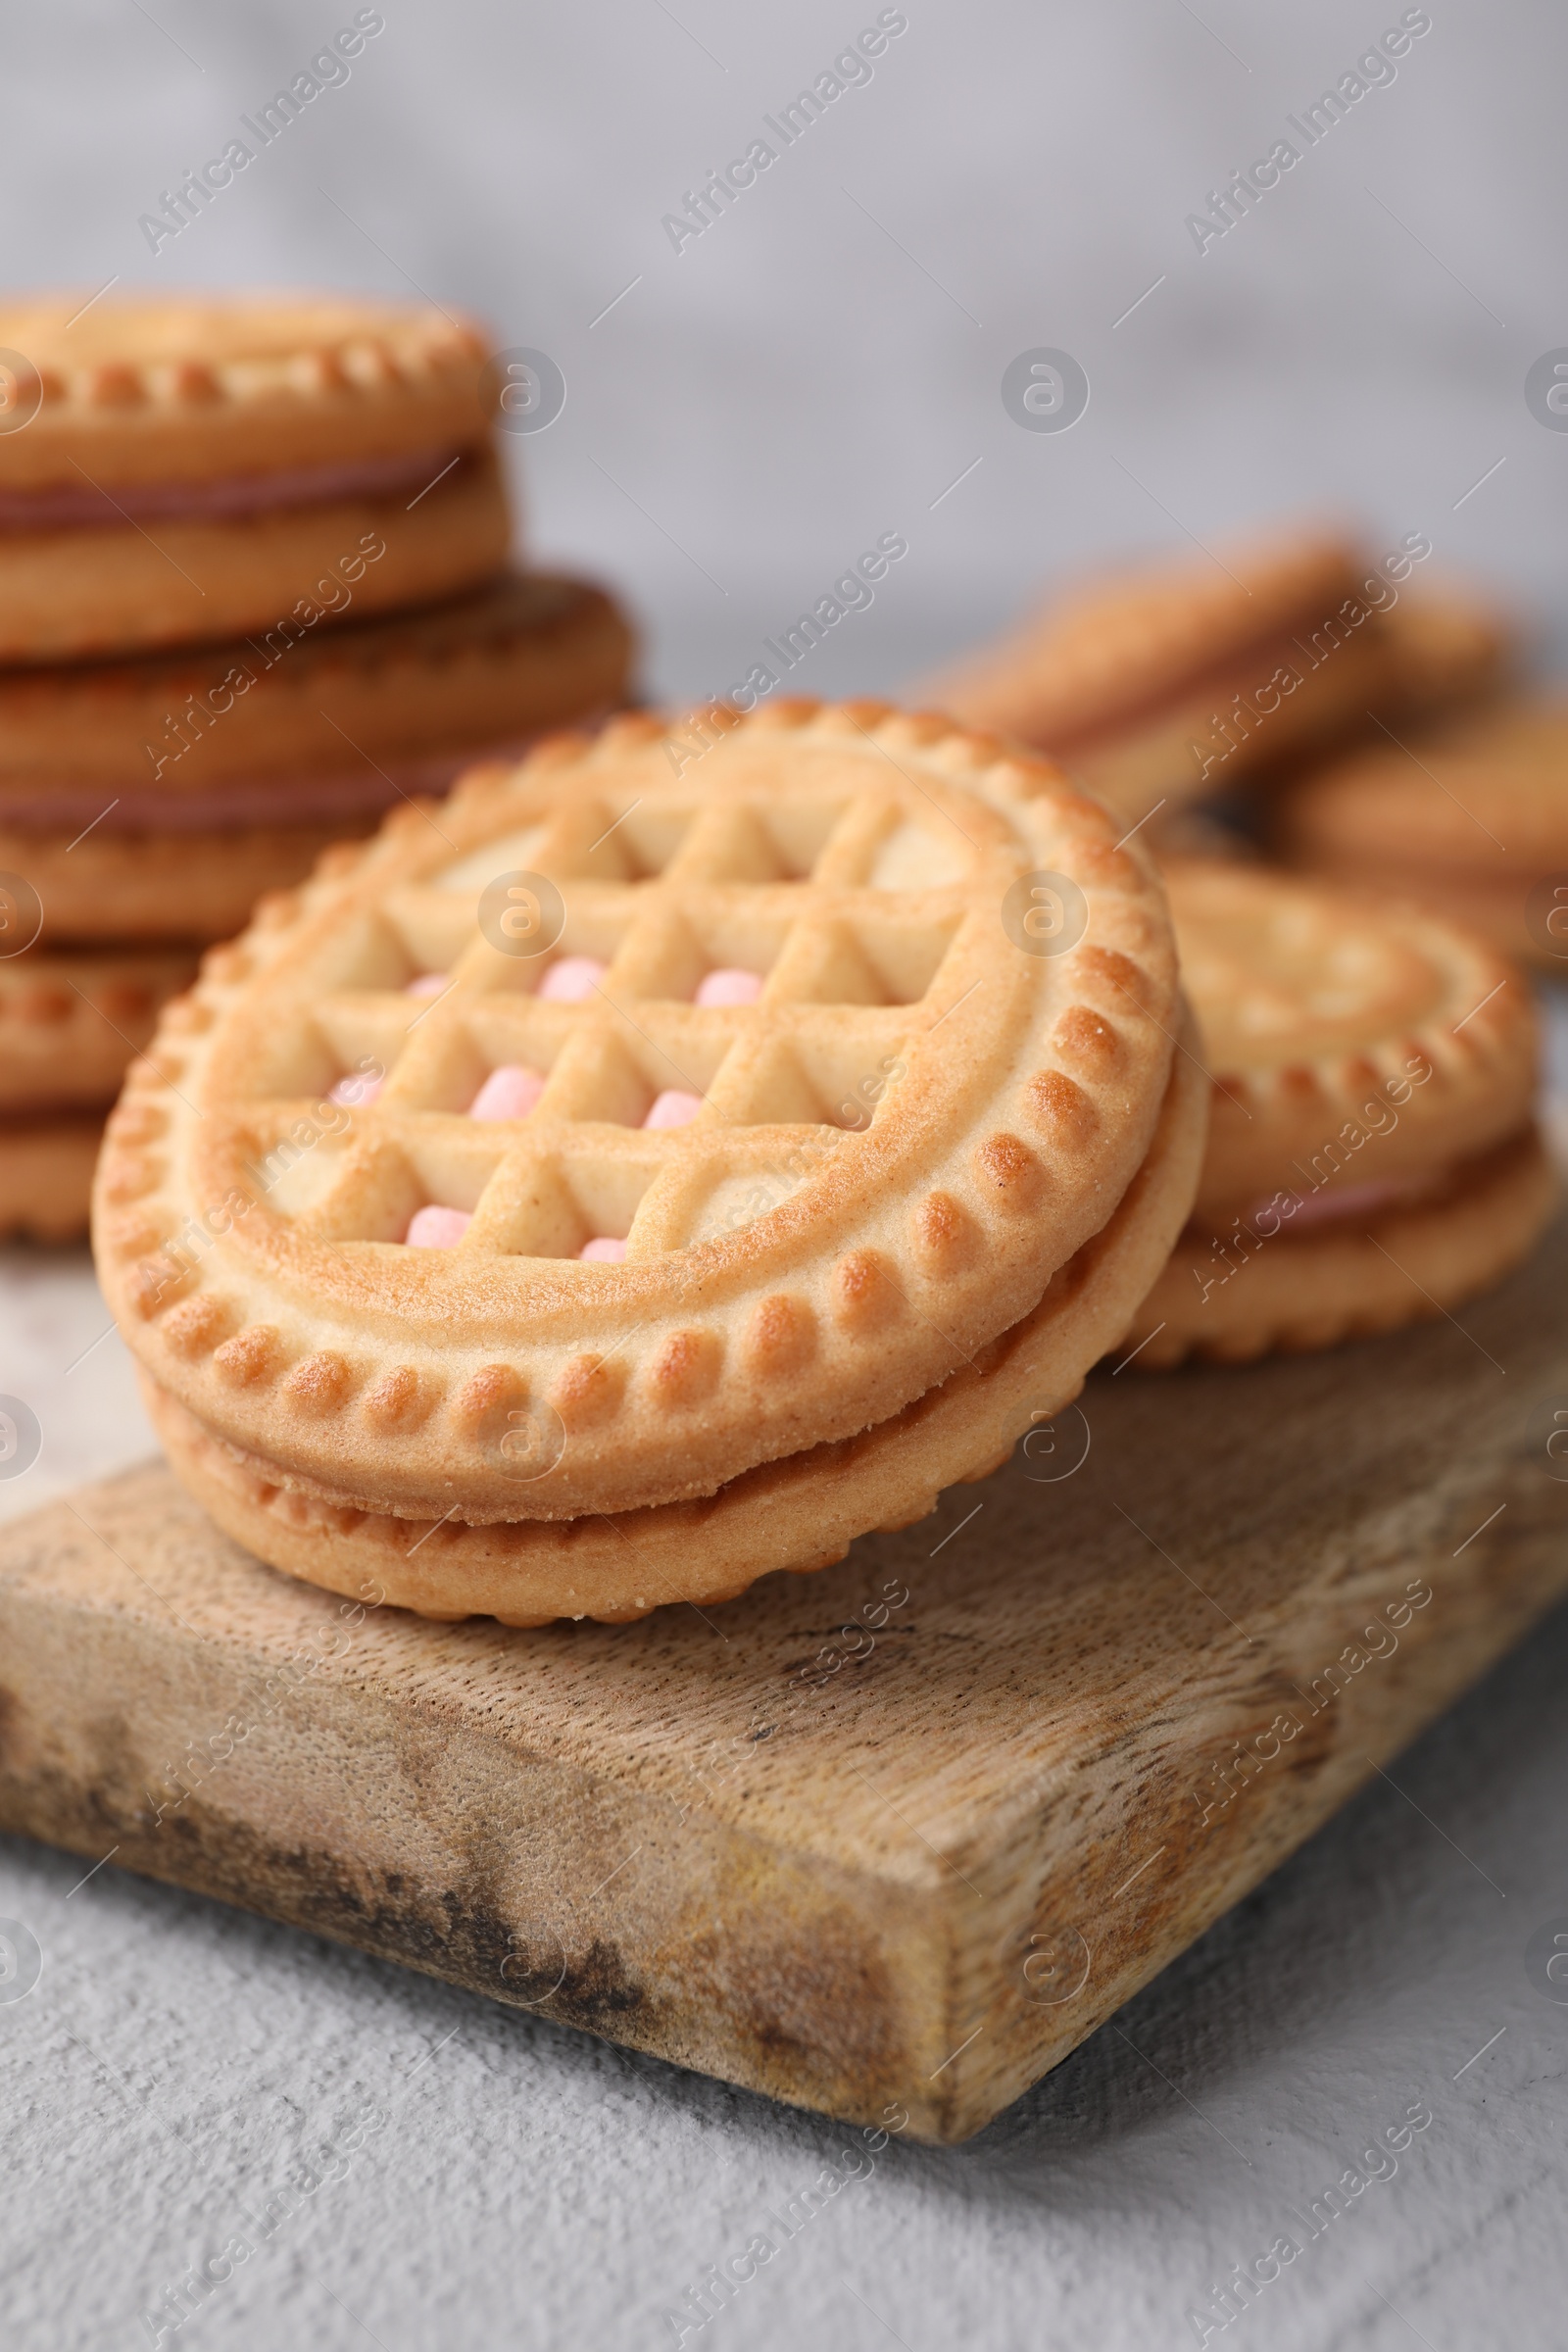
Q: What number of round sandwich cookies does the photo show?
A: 8